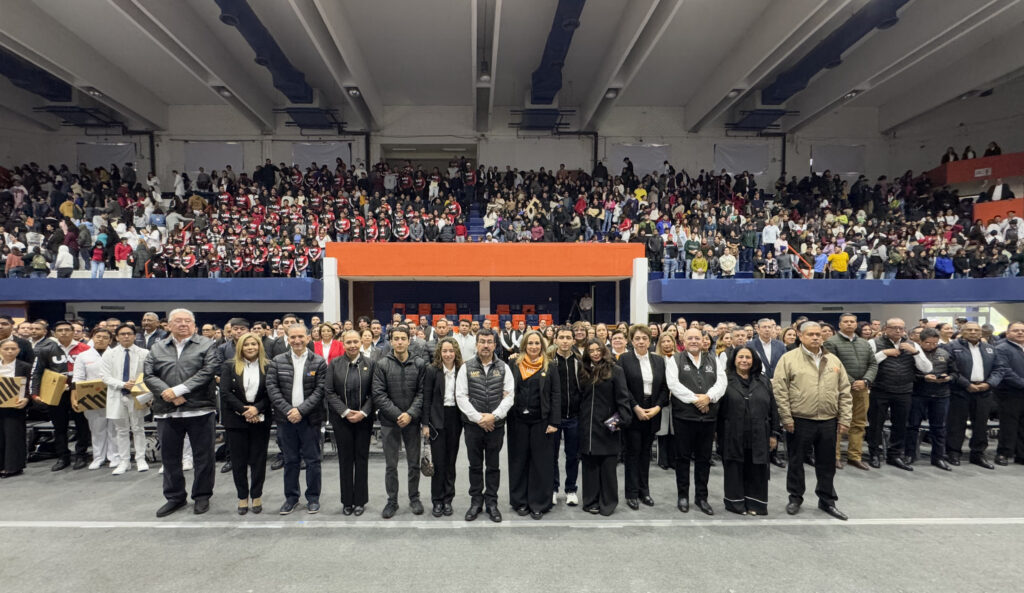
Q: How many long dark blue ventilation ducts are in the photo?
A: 4